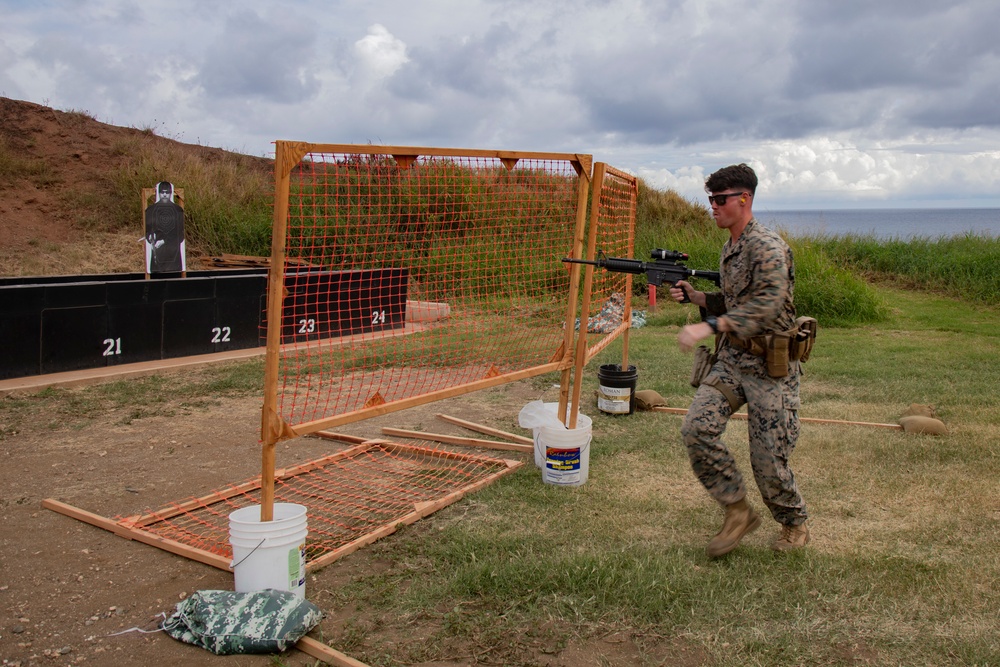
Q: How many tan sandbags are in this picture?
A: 3